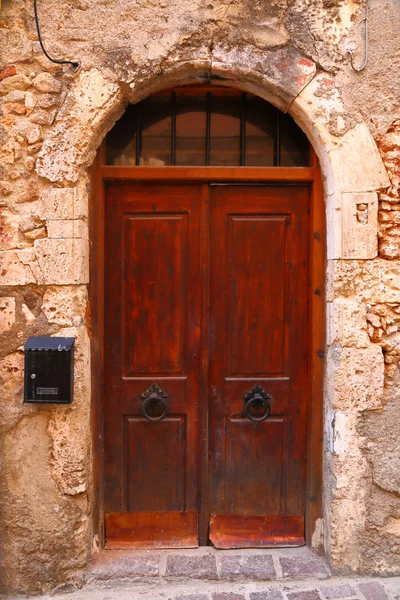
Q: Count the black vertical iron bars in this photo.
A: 5